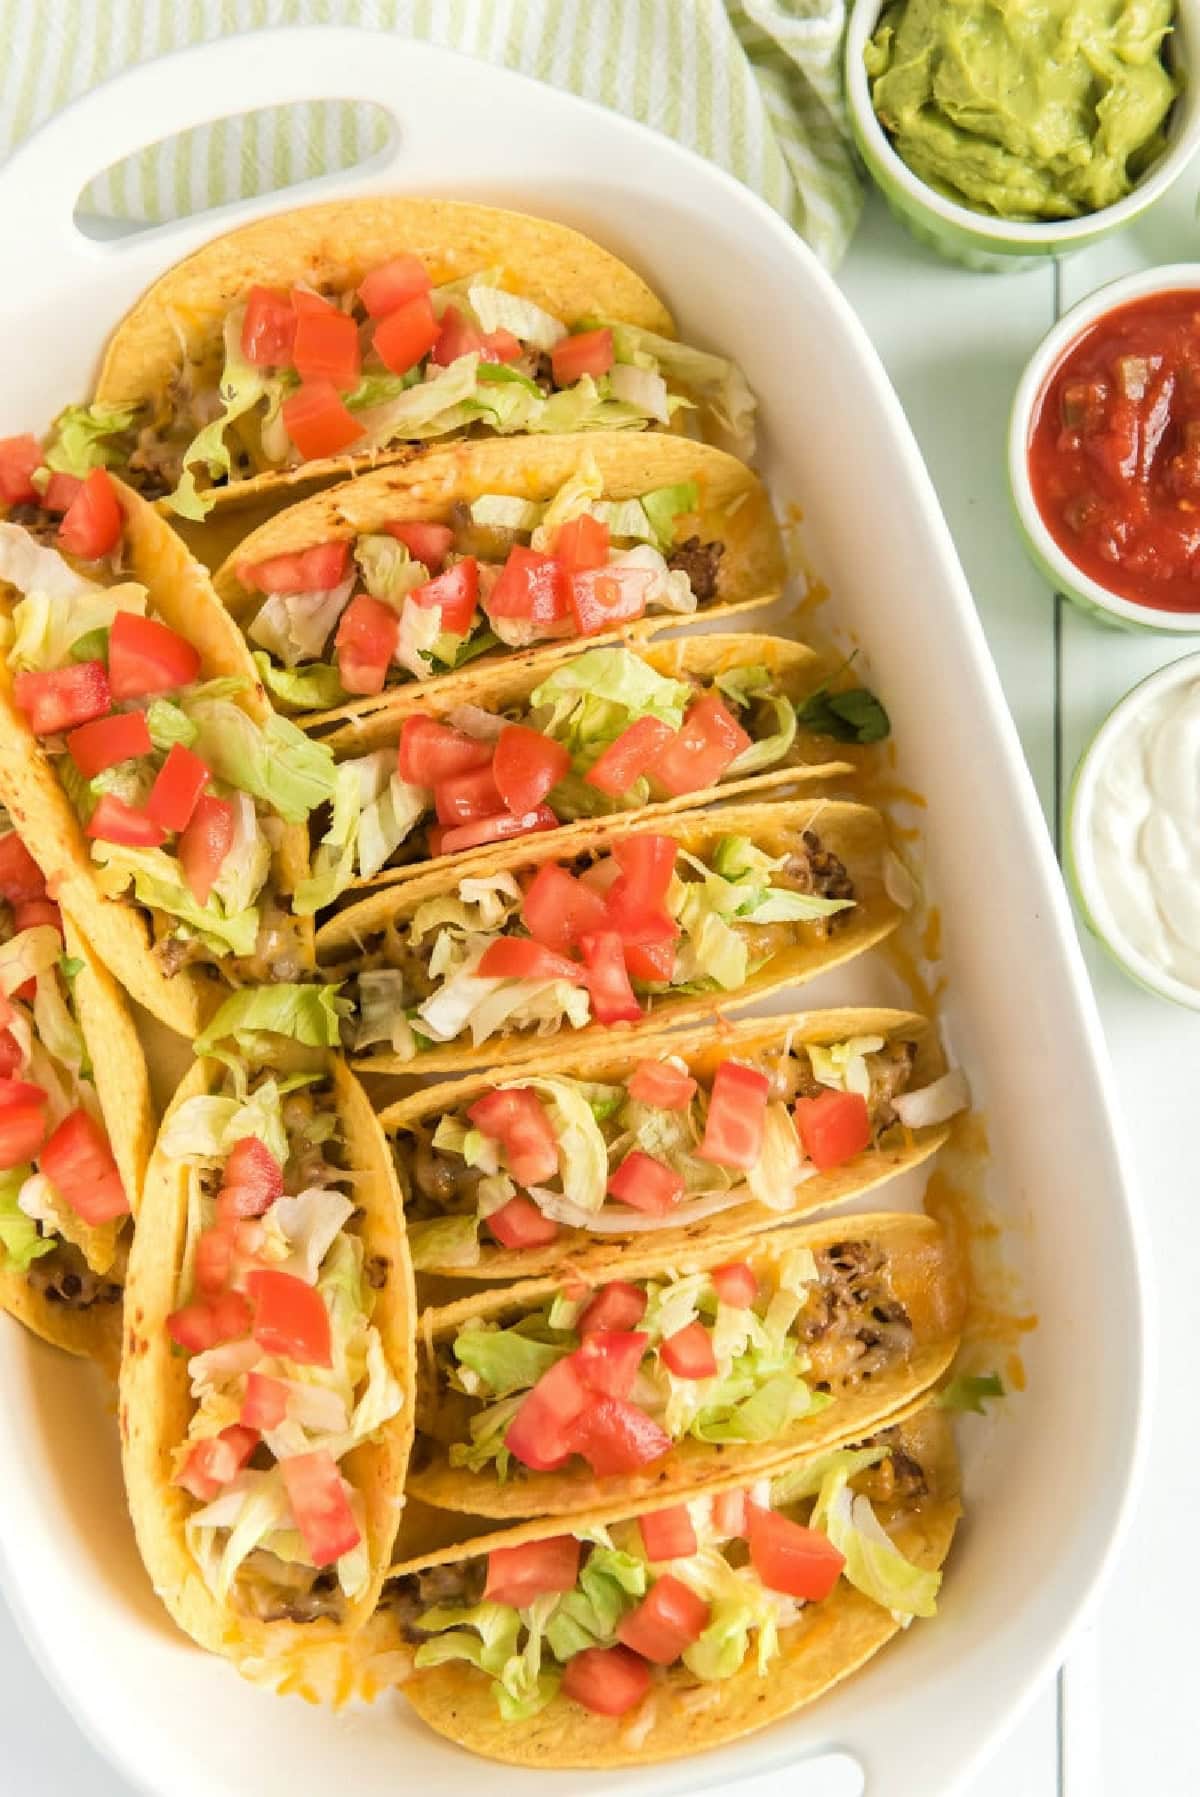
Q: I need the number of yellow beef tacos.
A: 10